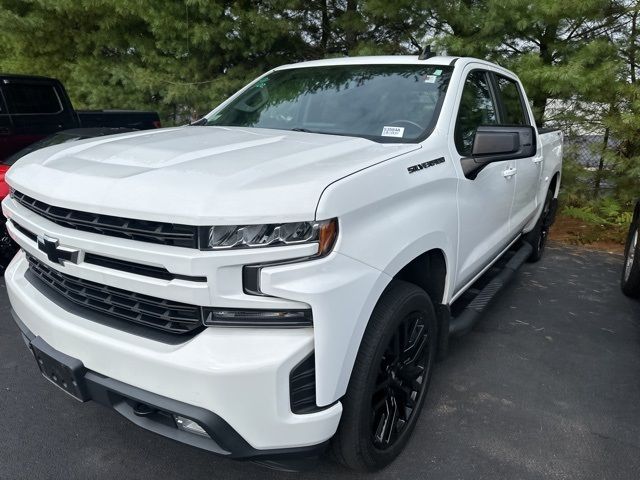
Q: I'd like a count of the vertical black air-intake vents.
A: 1